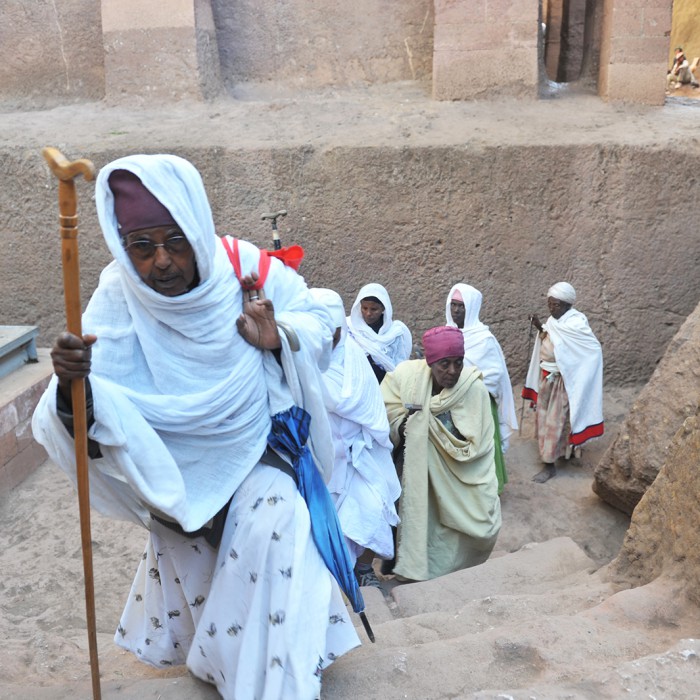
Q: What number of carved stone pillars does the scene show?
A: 3